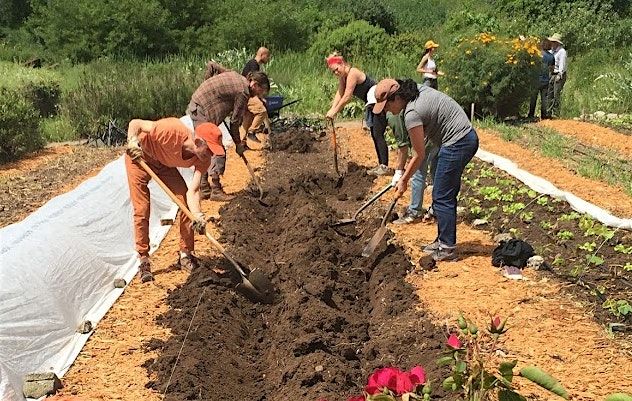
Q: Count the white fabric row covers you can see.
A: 2